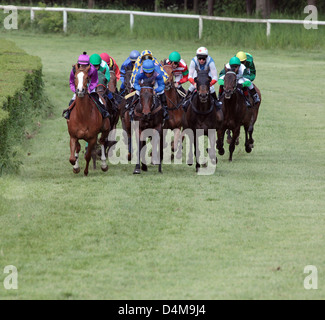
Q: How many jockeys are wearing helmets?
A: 10